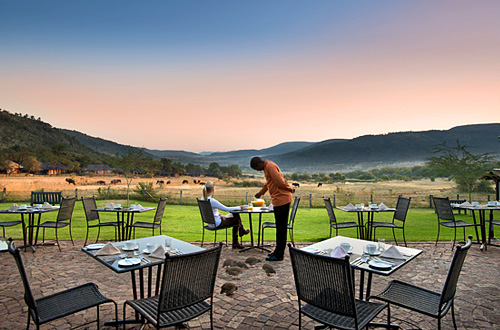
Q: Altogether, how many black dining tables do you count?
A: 7